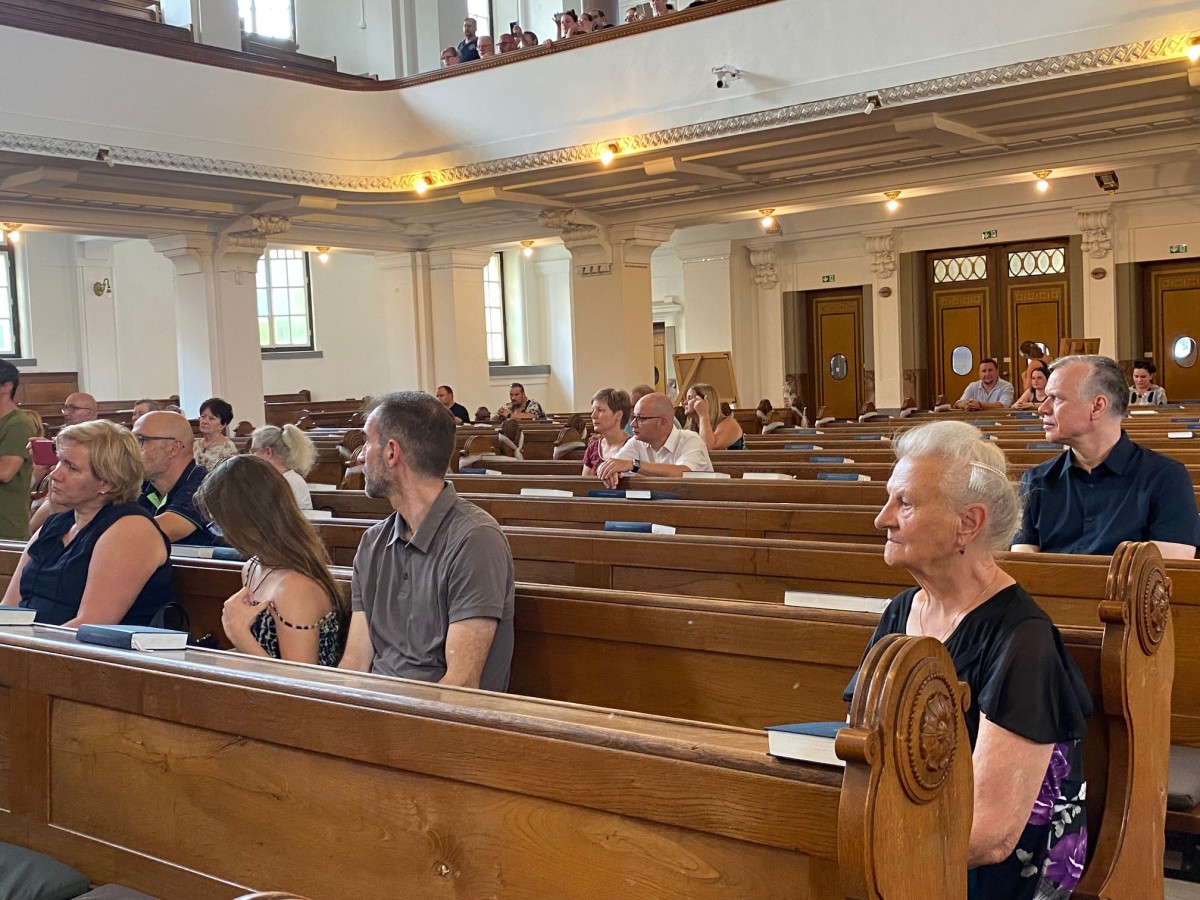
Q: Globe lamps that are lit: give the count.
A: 9